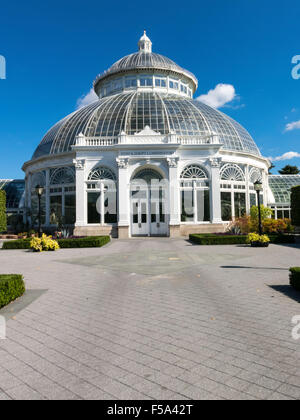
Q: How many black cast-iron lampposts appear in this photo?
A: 2